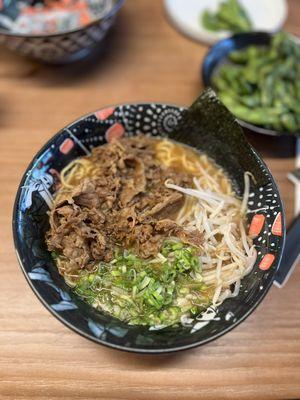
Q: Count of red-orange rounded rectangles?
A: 6